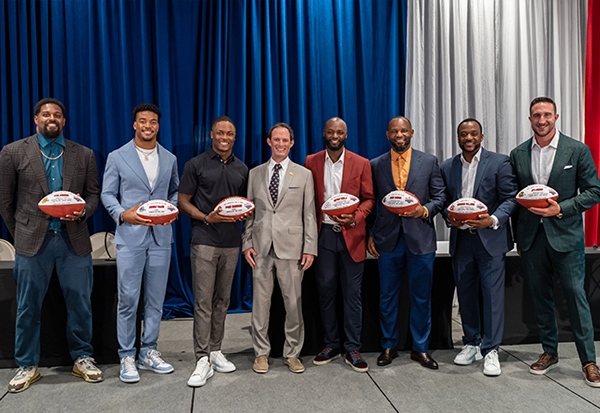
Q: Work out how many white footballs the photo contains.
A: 7